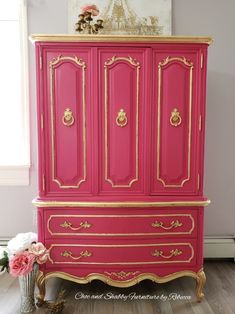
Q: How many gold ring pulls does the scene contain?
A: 3